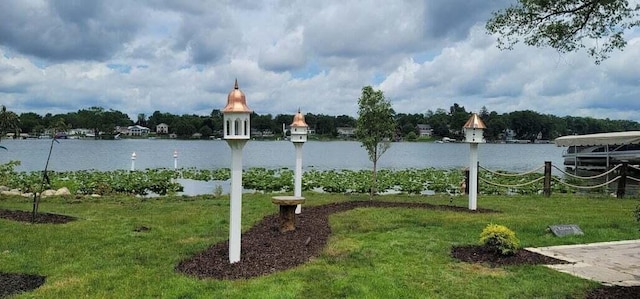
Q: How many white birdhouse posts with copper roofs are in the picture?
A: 3